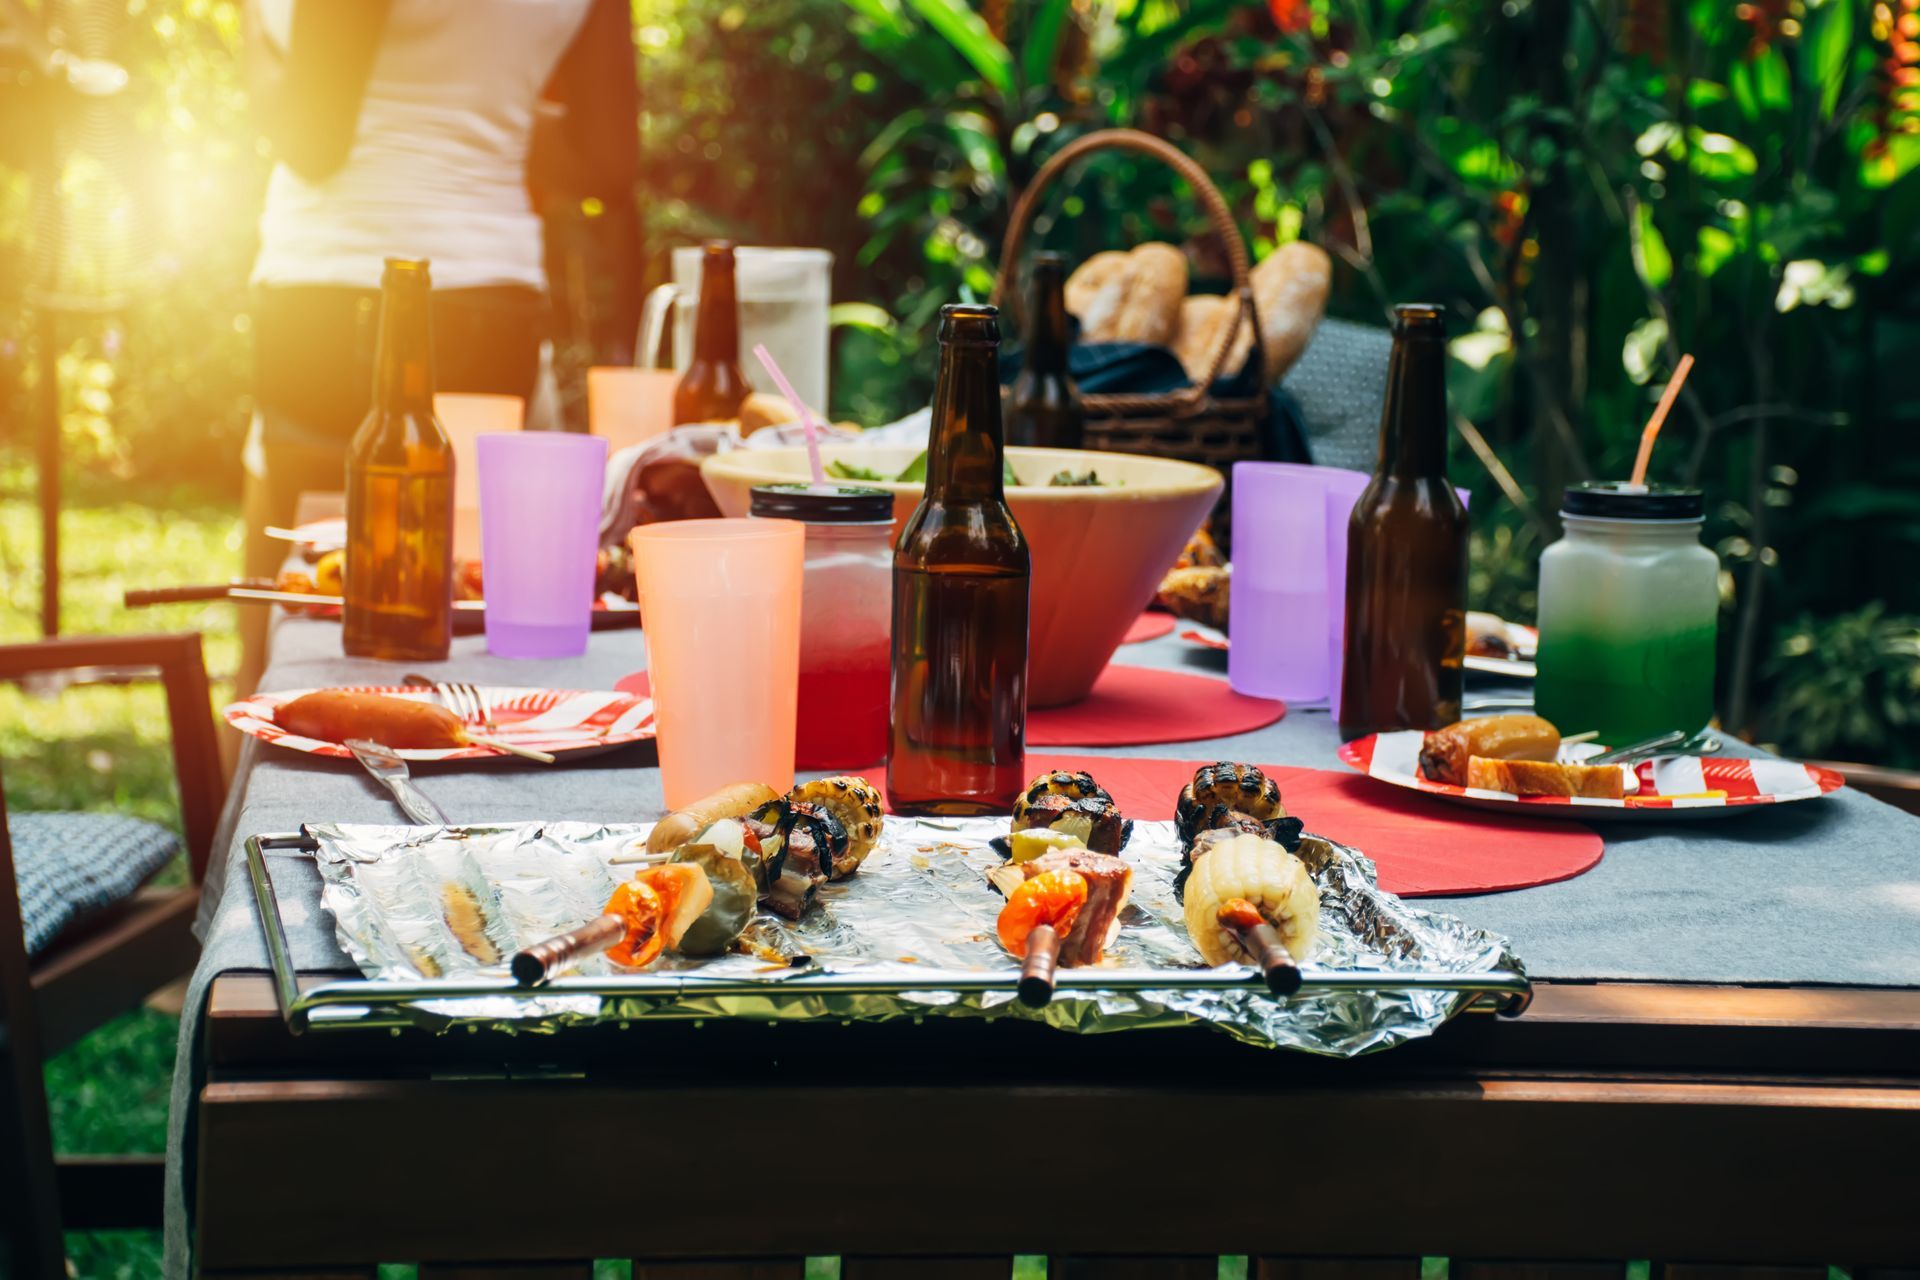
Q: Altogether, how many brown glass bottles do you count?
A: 5